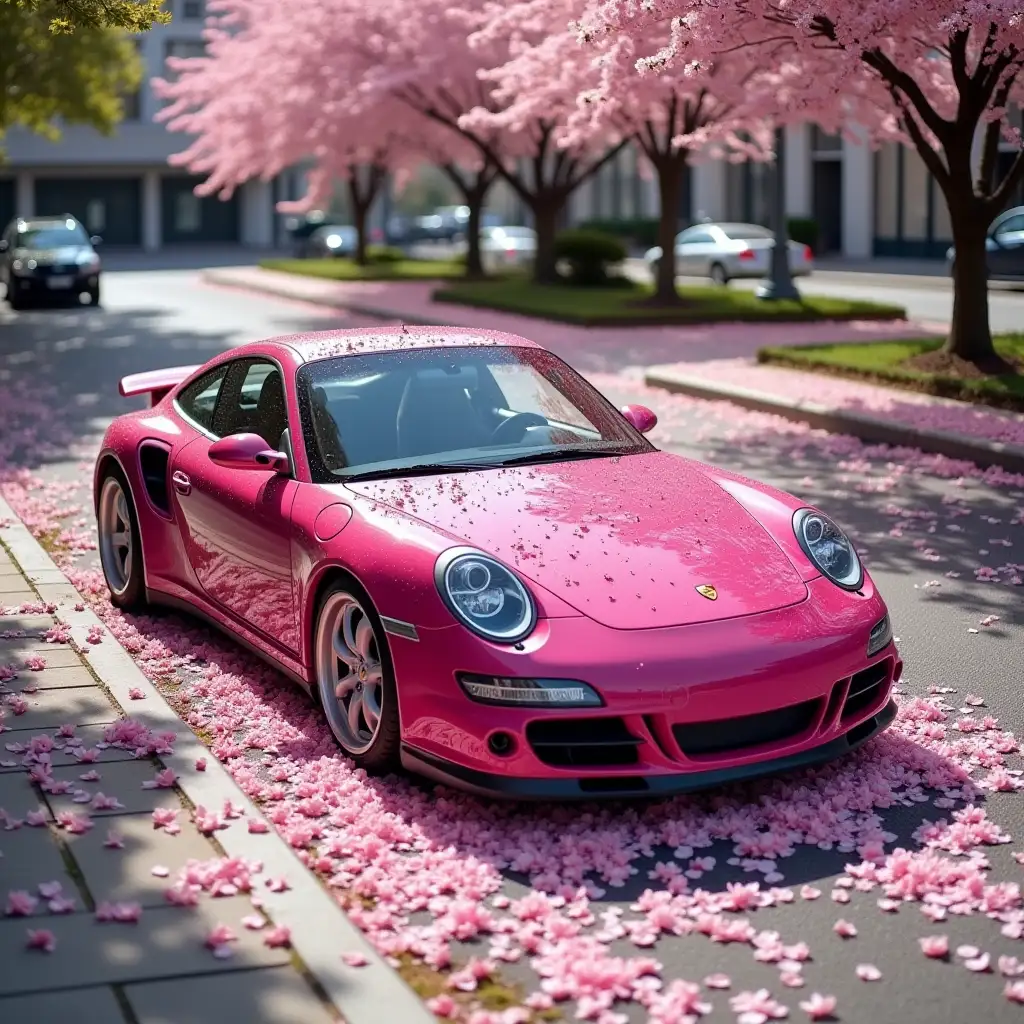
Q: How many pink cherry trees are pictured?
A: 5